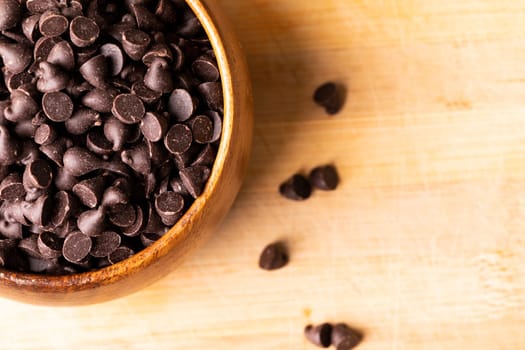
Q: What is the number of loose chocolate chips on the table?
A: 6